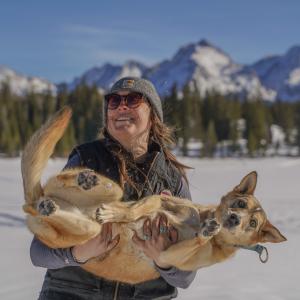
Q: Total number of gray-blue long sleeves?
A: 2